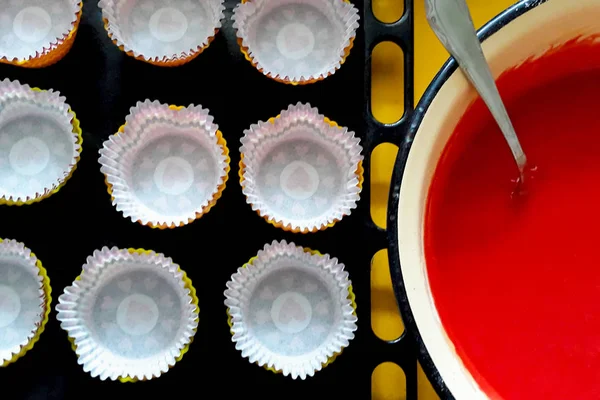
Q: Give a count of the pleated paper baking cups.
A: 9